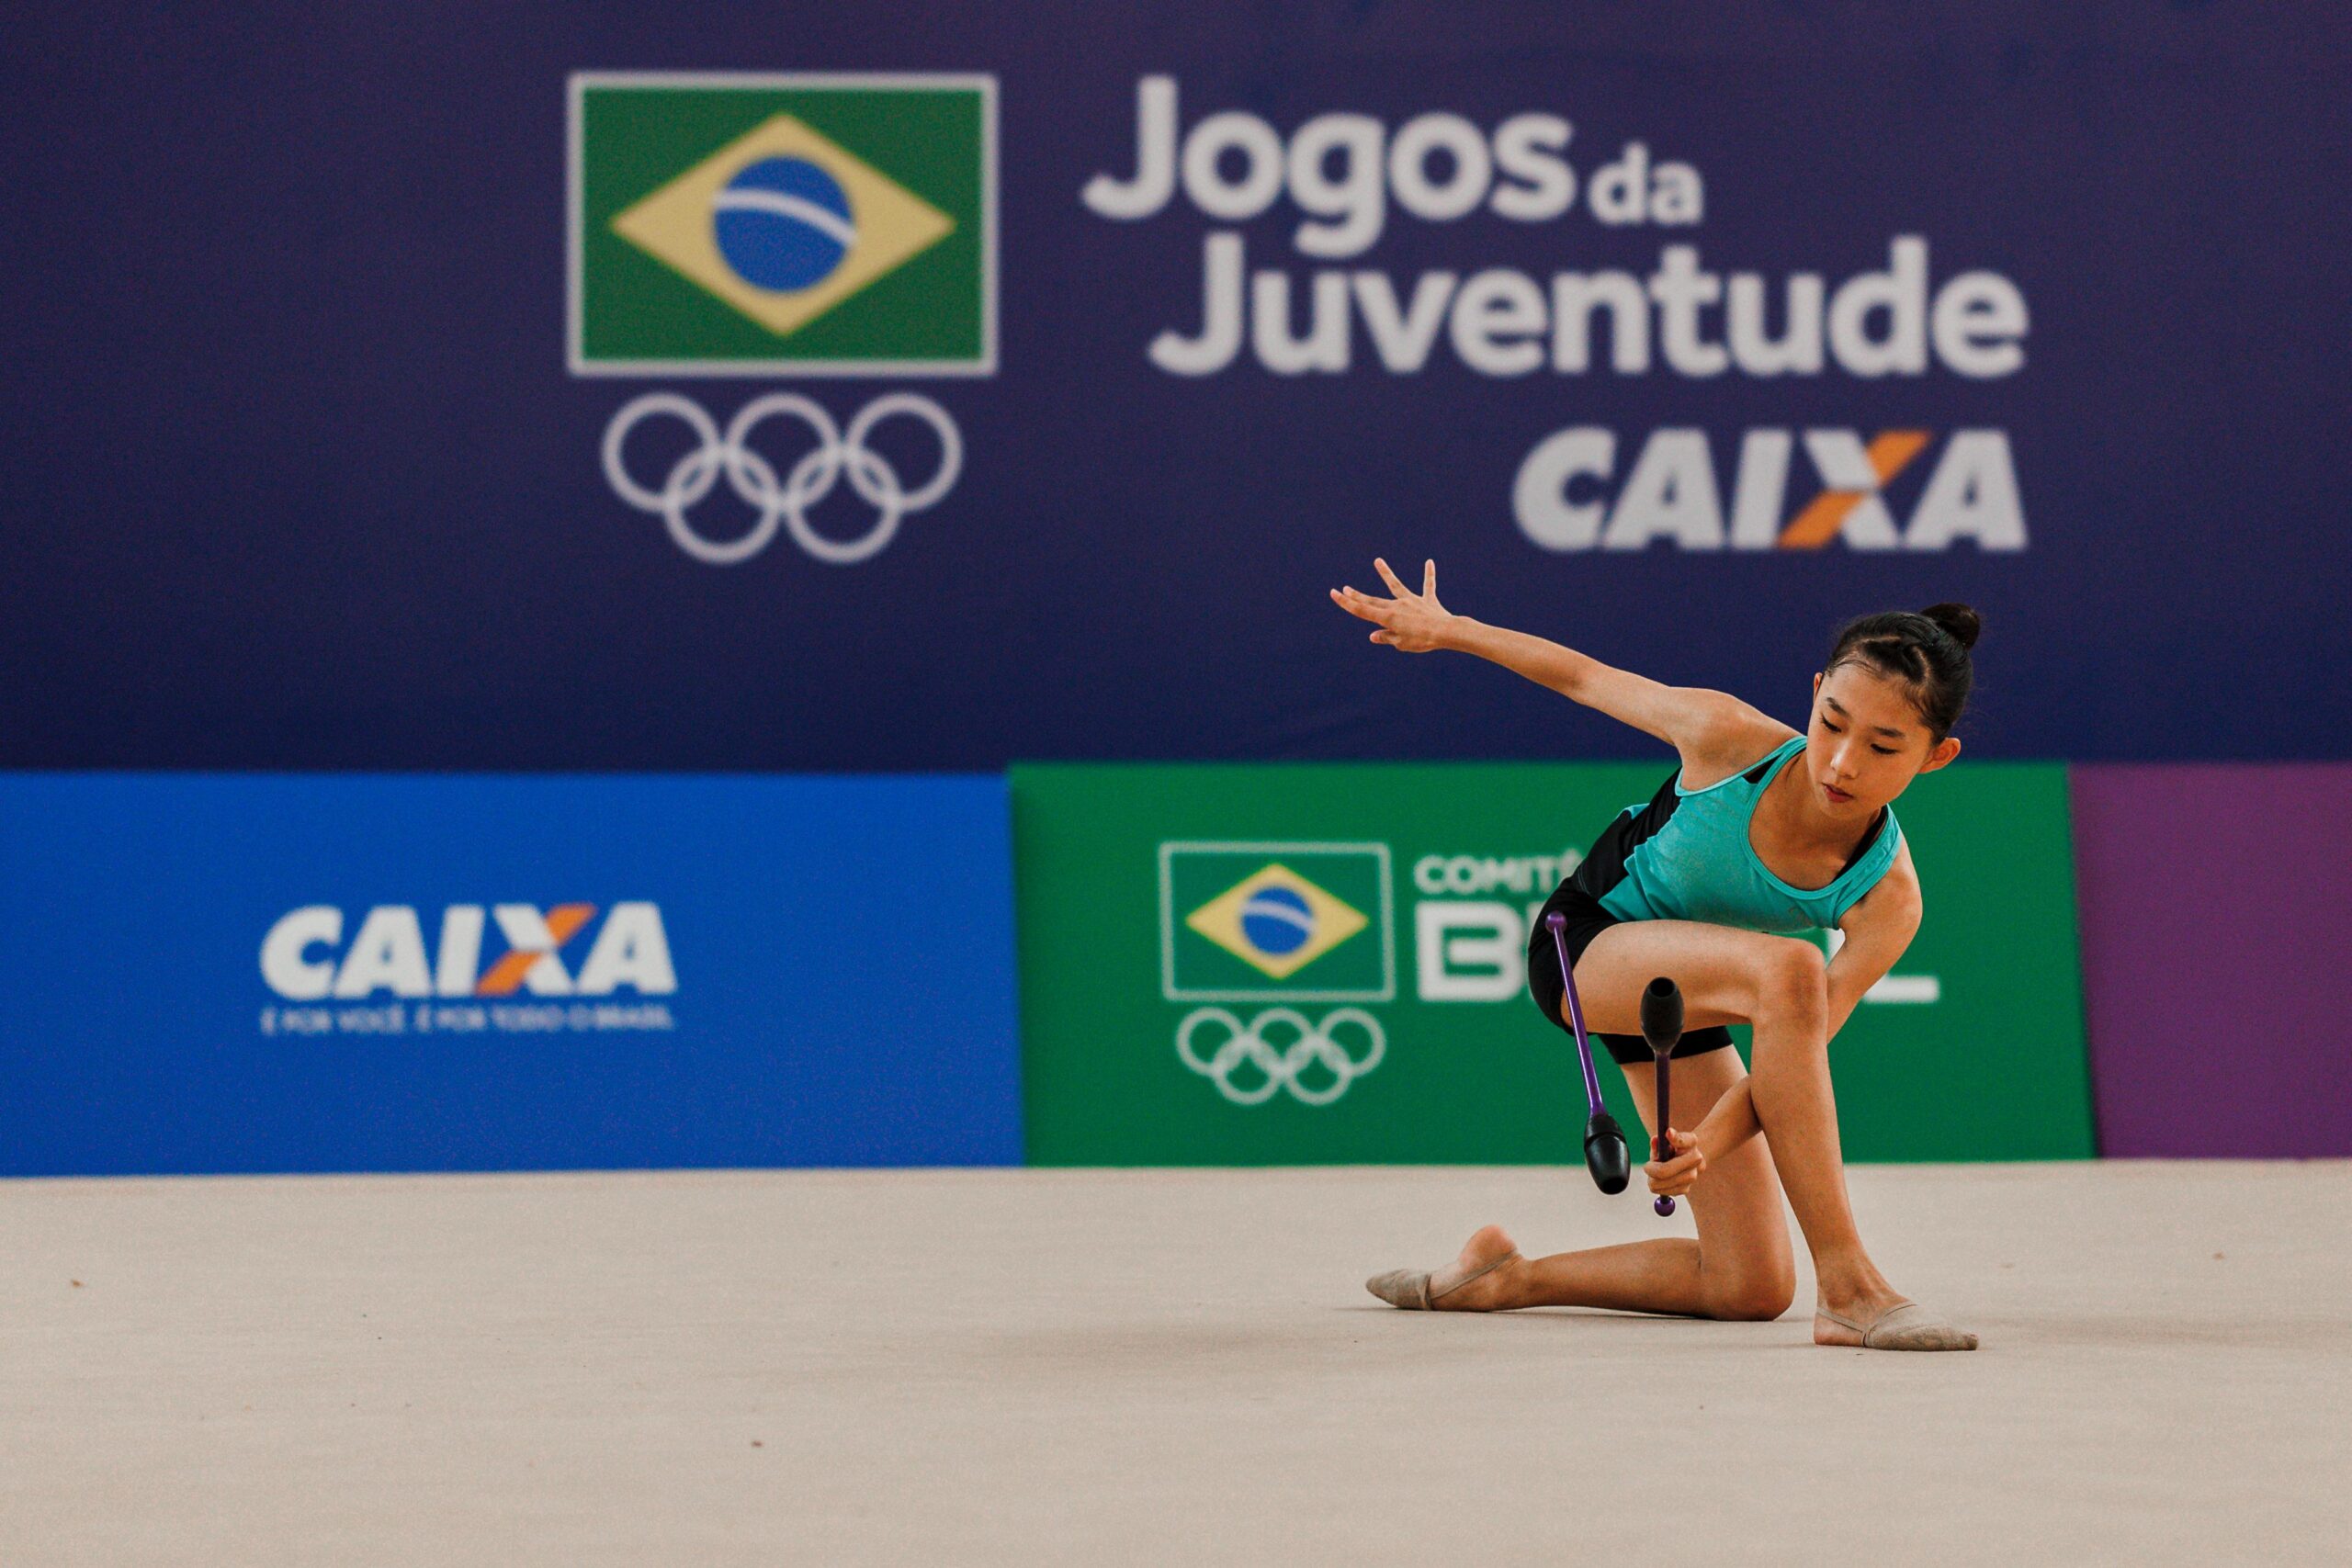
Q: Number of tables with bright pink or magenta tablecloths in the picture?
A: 0